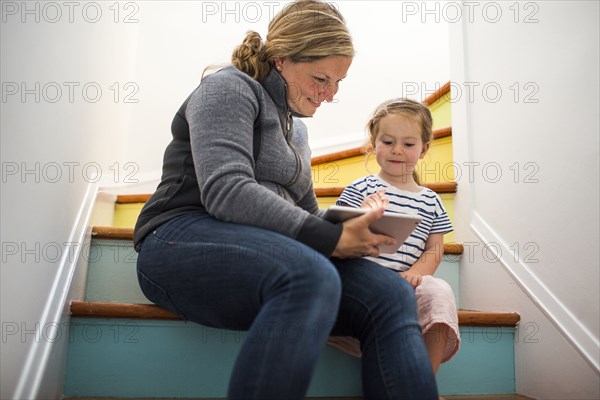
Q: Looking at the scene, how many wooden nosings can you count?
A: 5